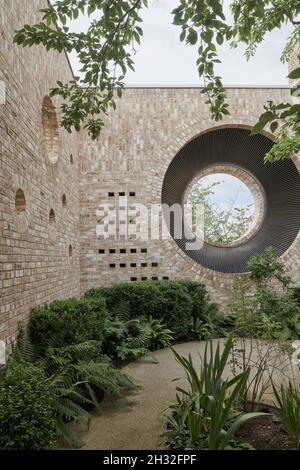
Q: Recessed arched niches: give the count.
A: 6